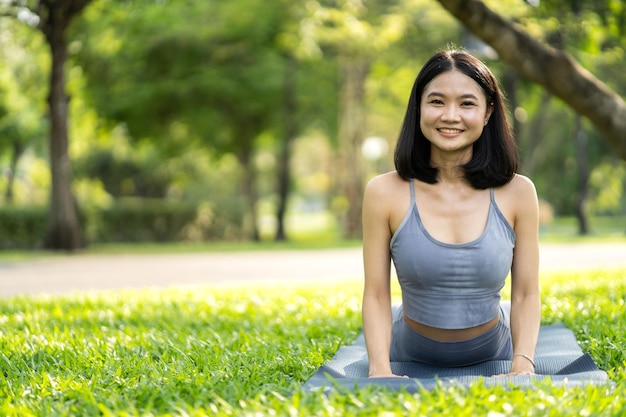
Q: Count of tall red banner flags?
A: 0